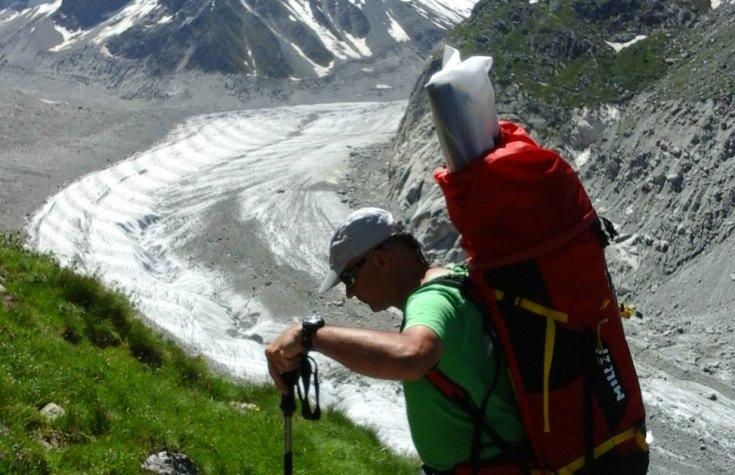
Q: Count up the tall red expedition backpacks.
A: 1